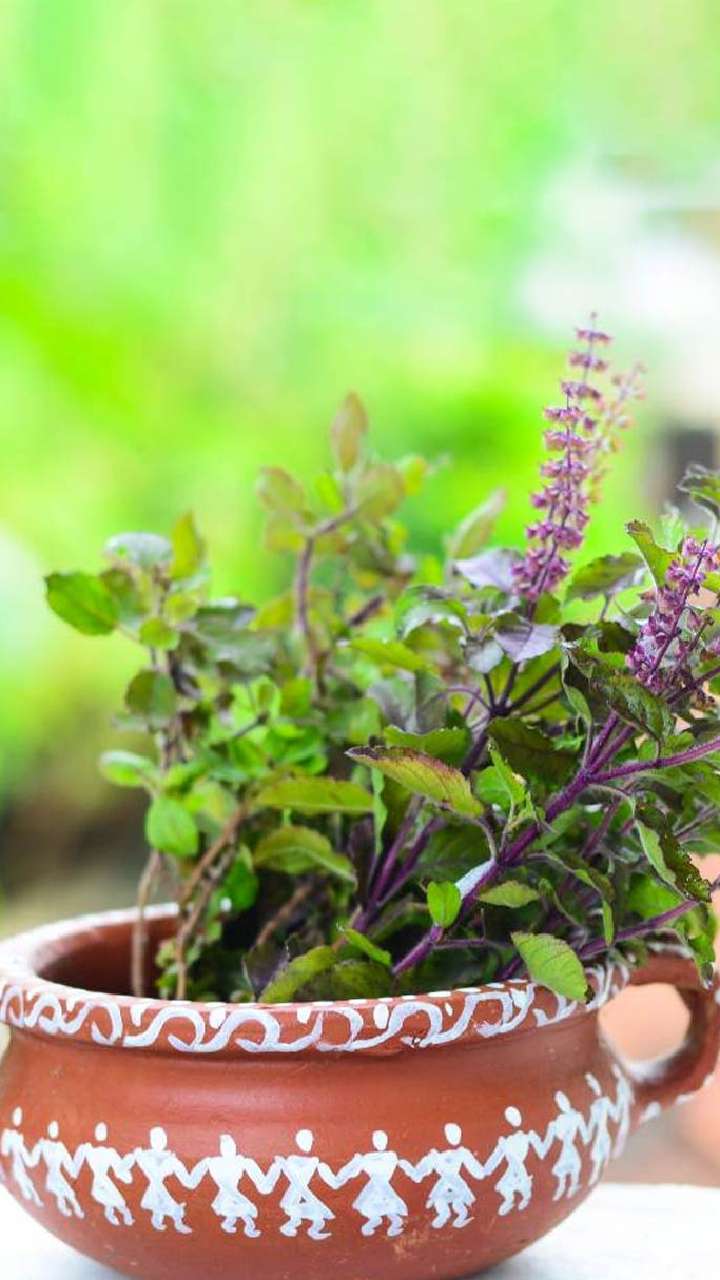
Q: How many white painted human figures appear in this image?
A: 12